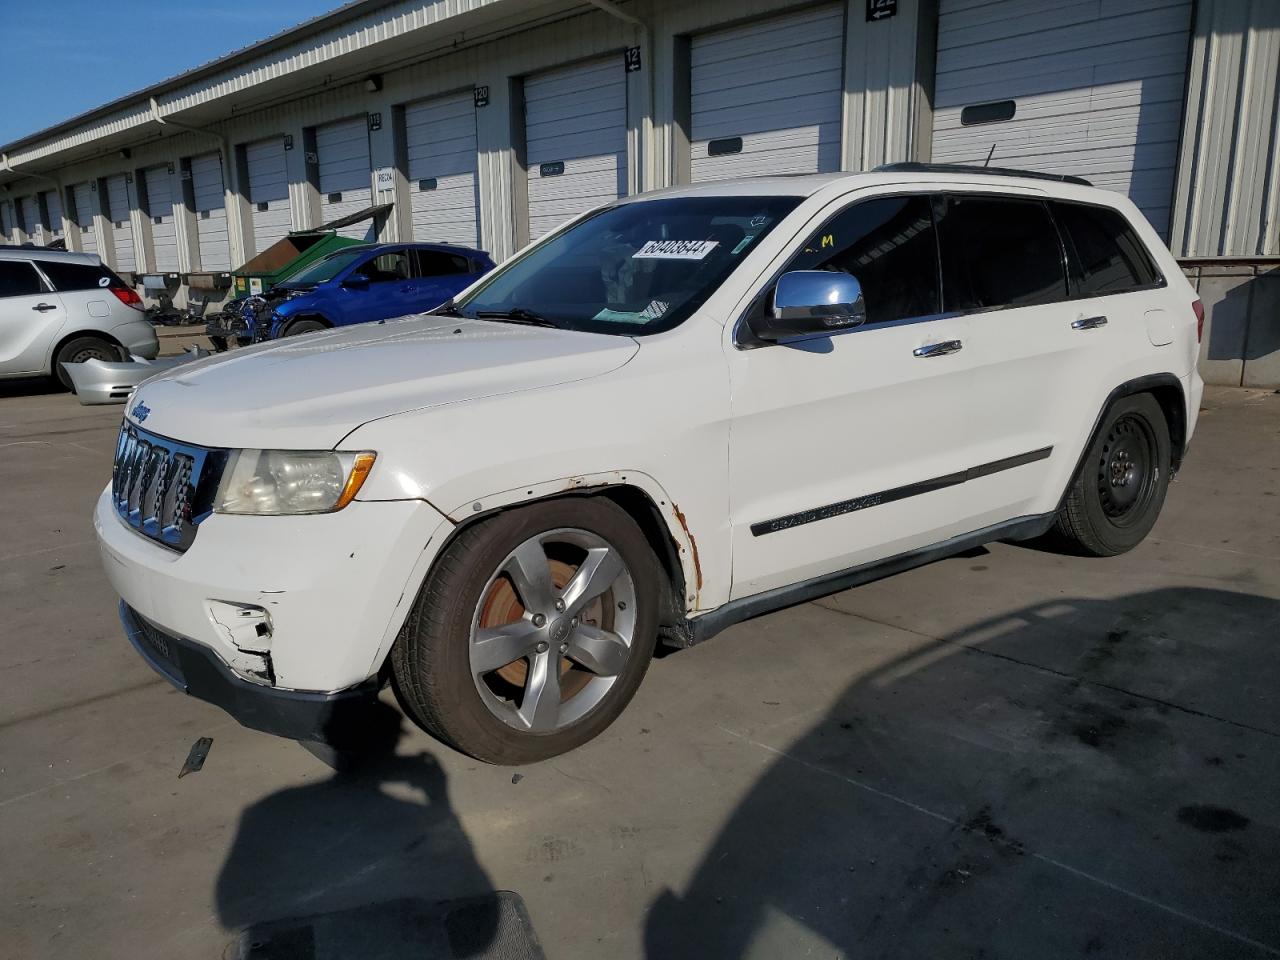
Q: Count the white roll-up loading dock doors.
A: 13